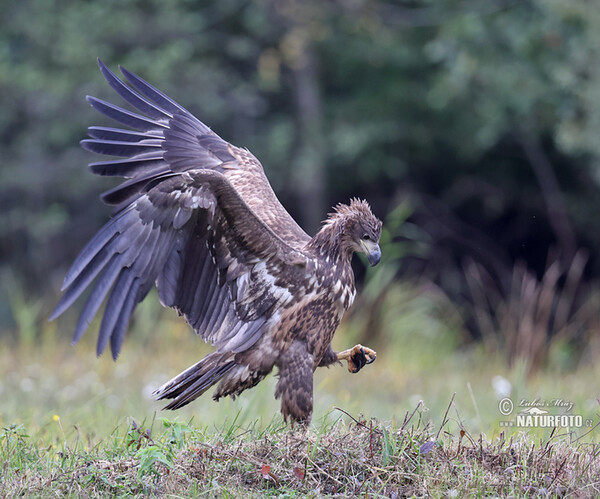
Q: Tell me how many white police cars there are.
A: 0